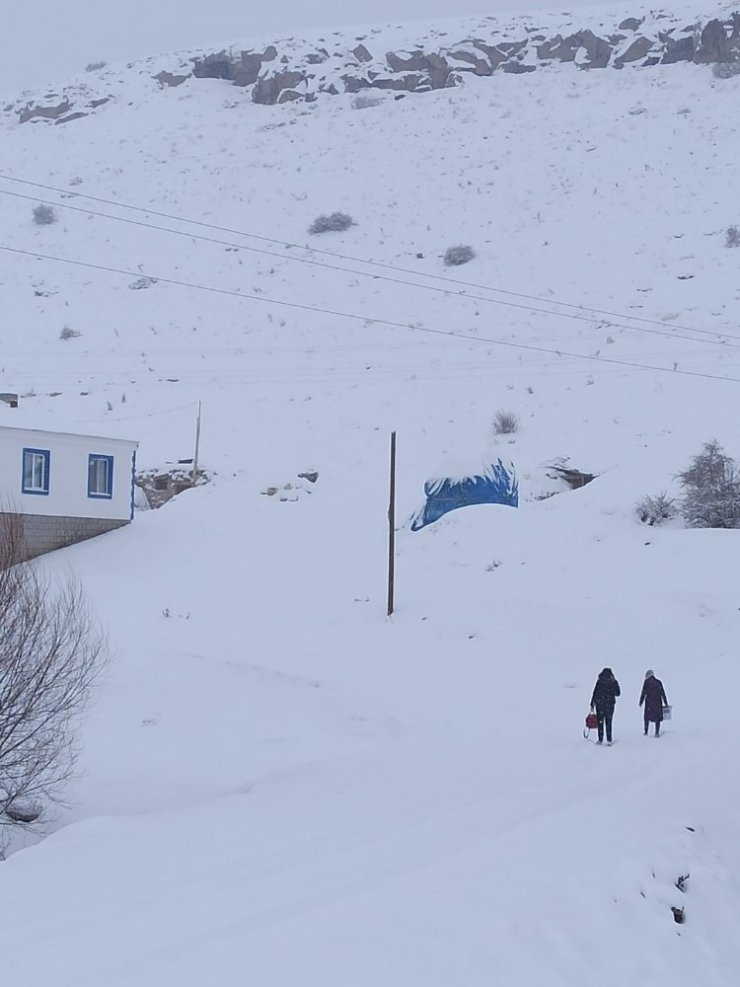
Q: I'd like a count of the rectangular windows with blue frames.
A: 2